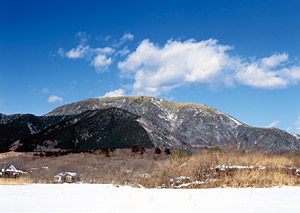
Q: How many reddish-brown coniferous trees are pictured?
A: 4